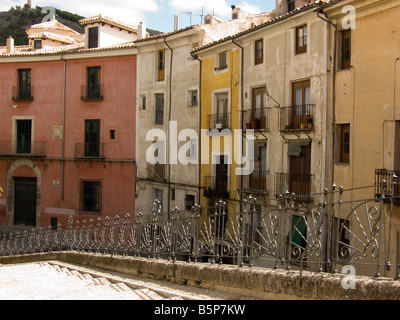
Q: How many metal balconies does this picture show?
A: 11